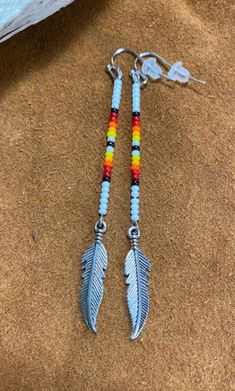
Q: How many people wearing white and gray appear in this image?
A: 0